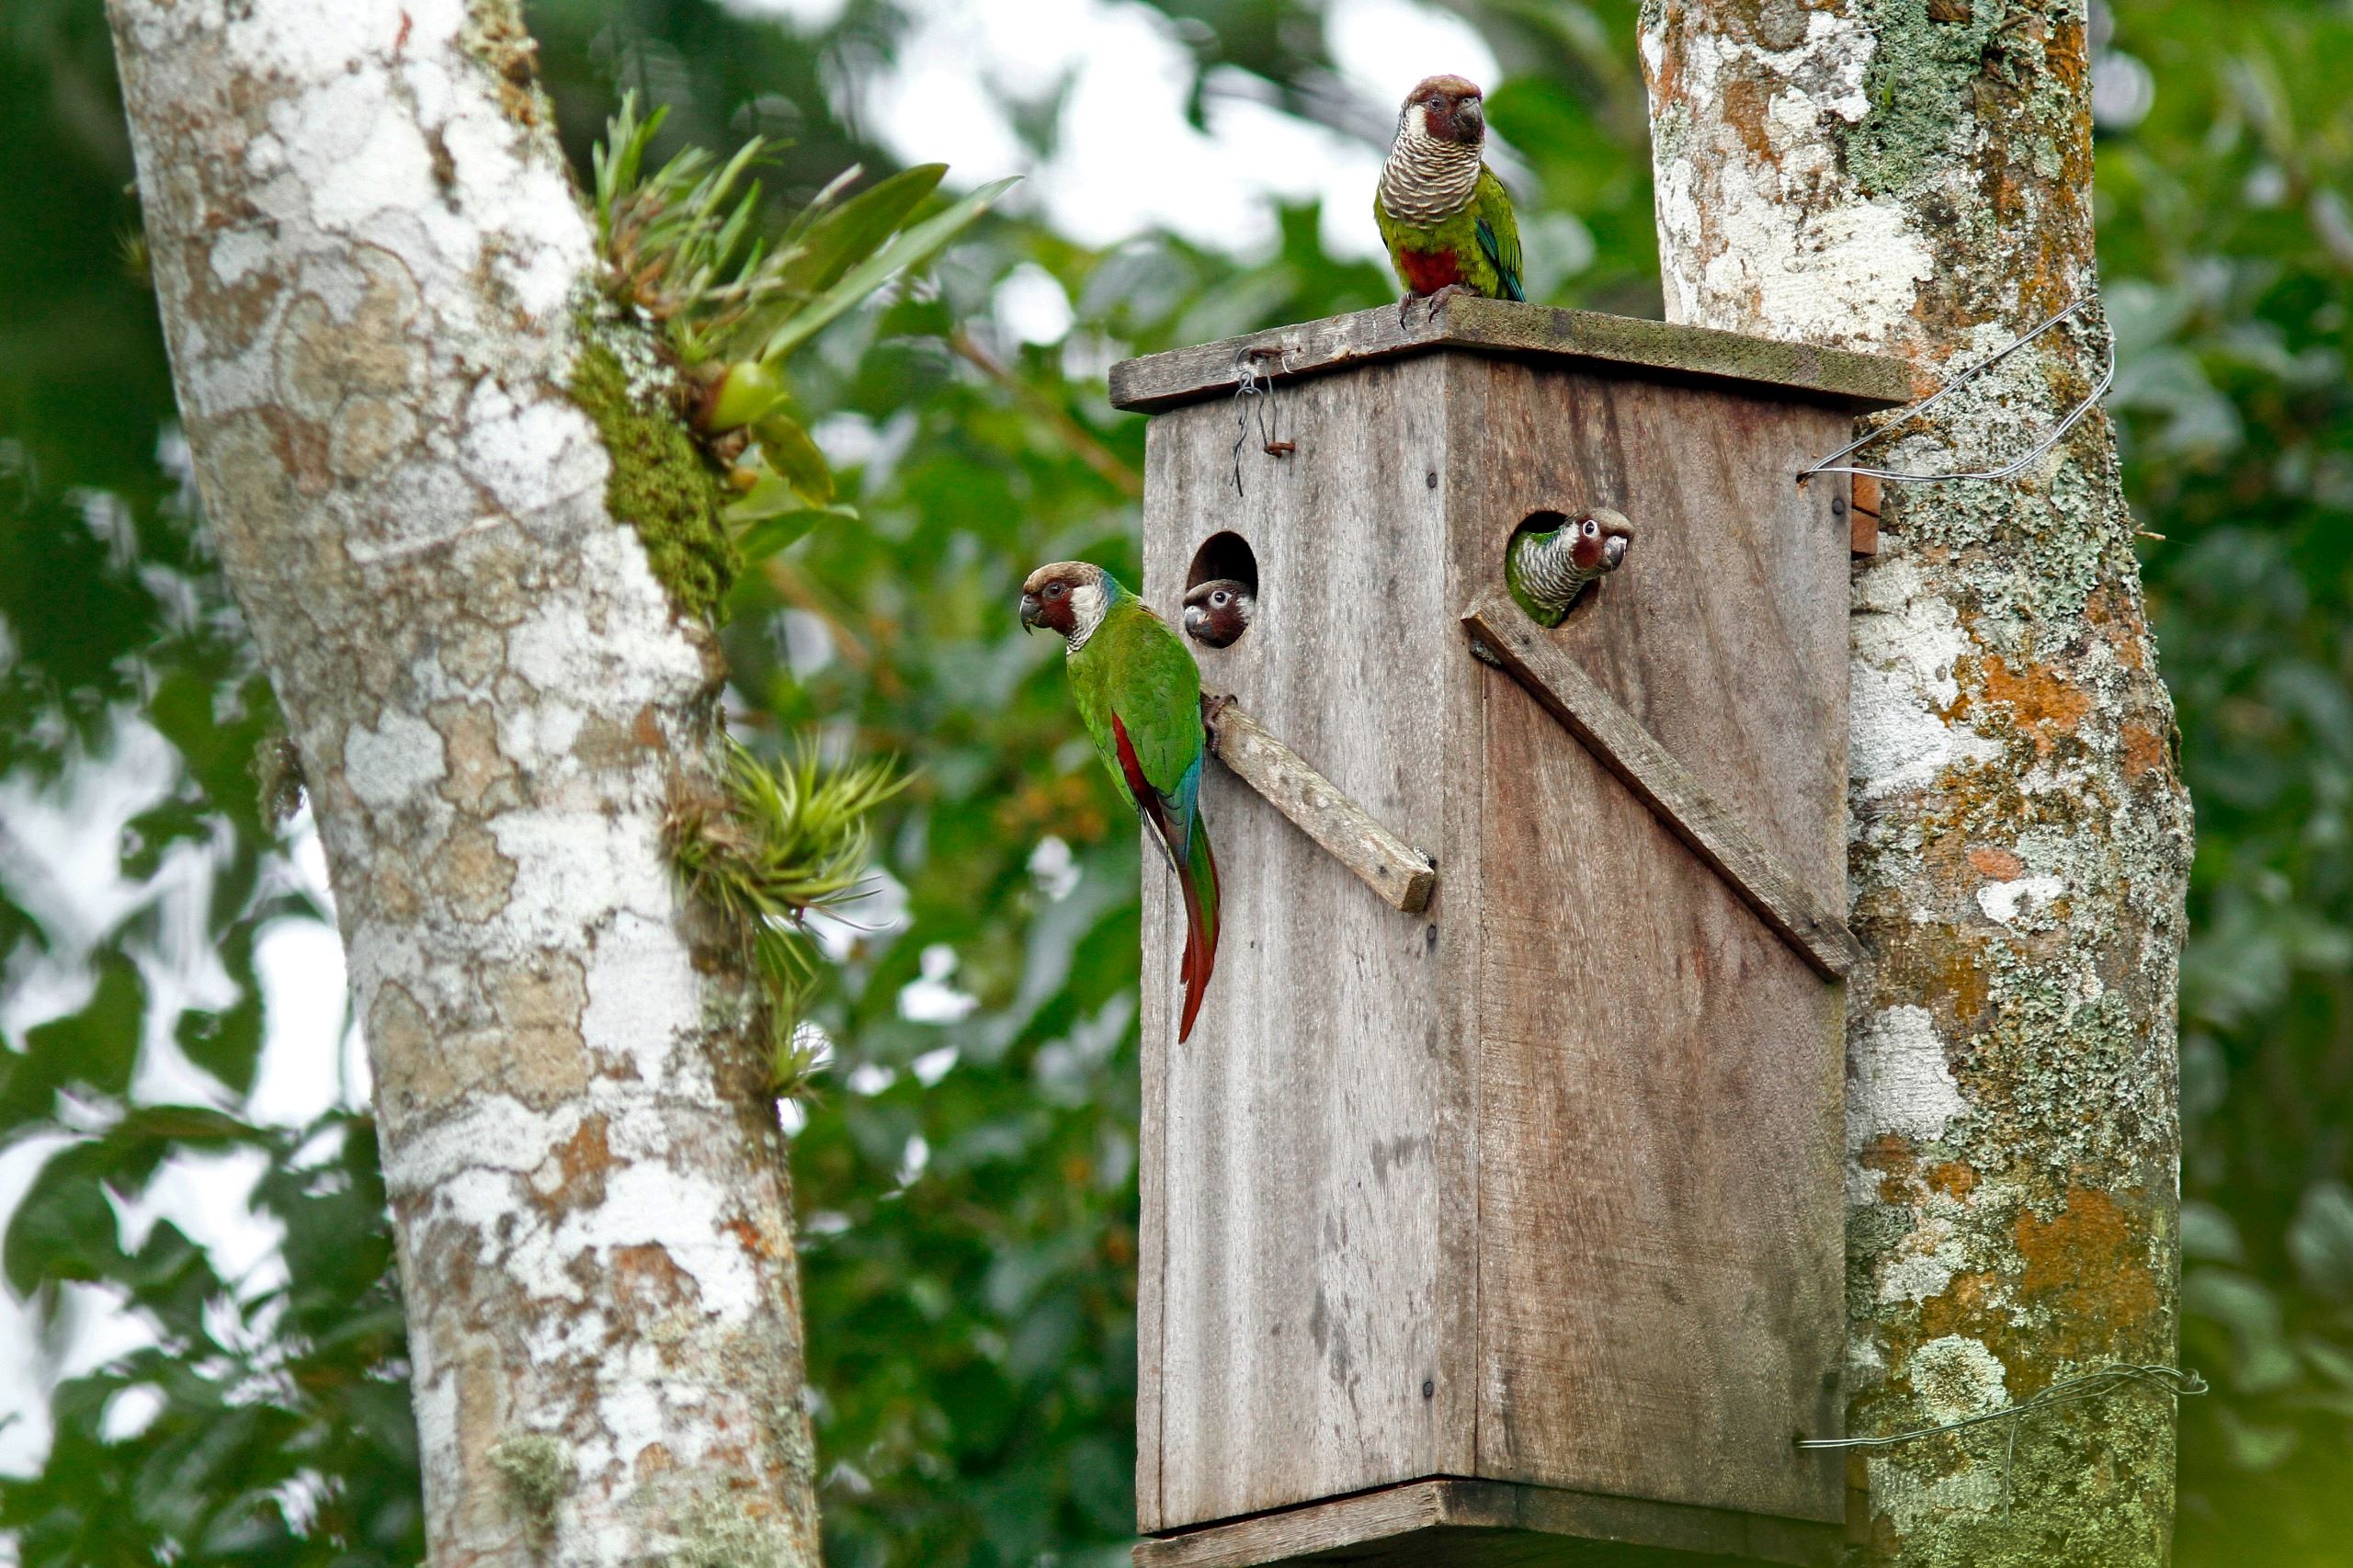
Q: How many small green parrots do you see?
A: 4